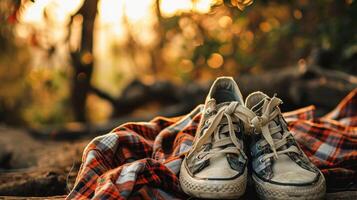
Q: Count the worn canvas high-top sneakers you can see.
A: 2